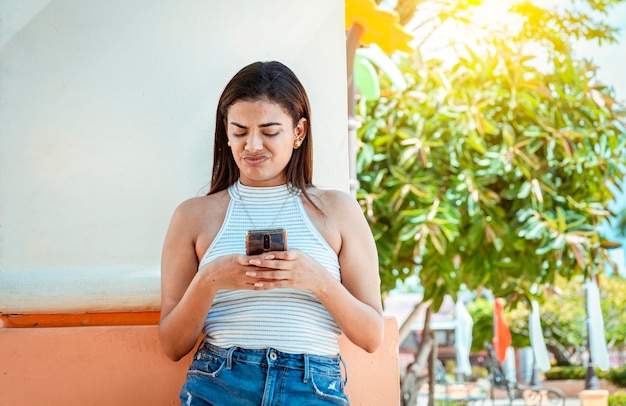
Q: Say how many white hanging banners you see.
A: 3